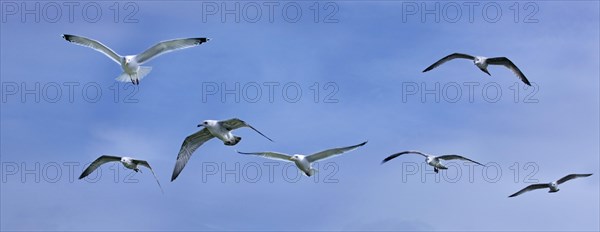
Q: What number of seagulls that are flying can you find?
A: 7